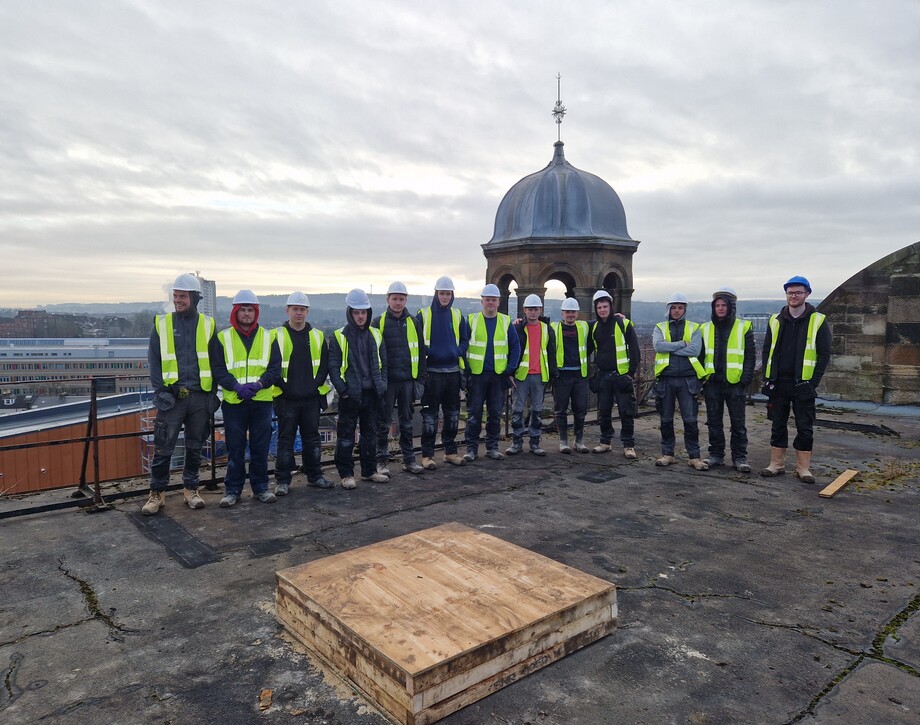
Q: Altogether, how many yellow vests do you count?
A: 13